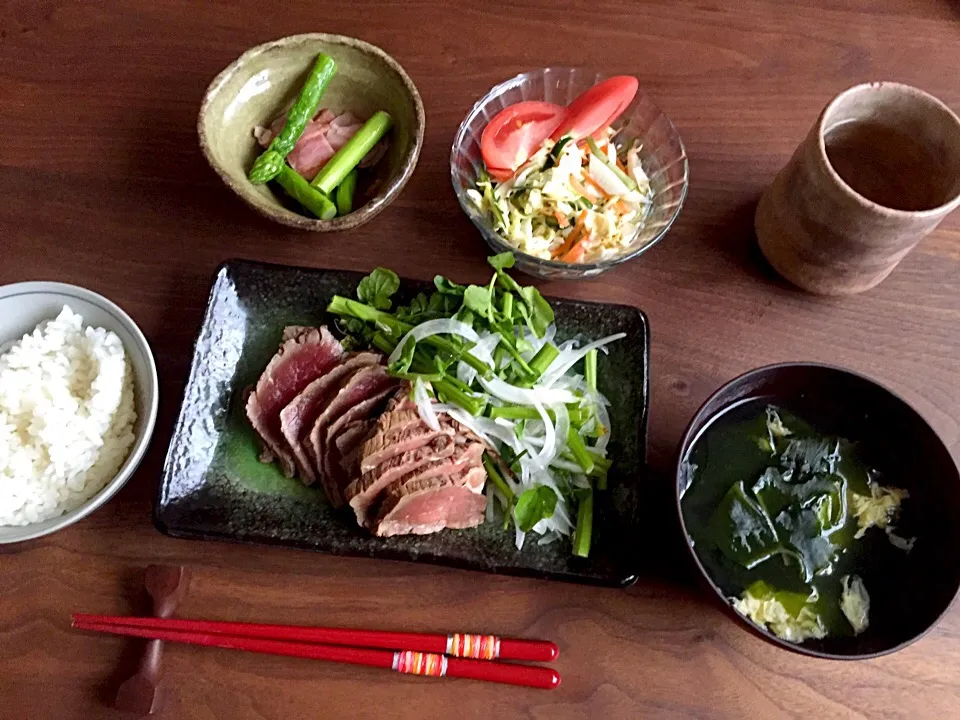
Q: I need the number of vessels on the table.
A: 6